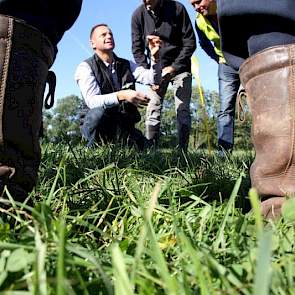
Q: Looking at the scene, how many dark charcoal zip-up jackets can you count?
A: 1